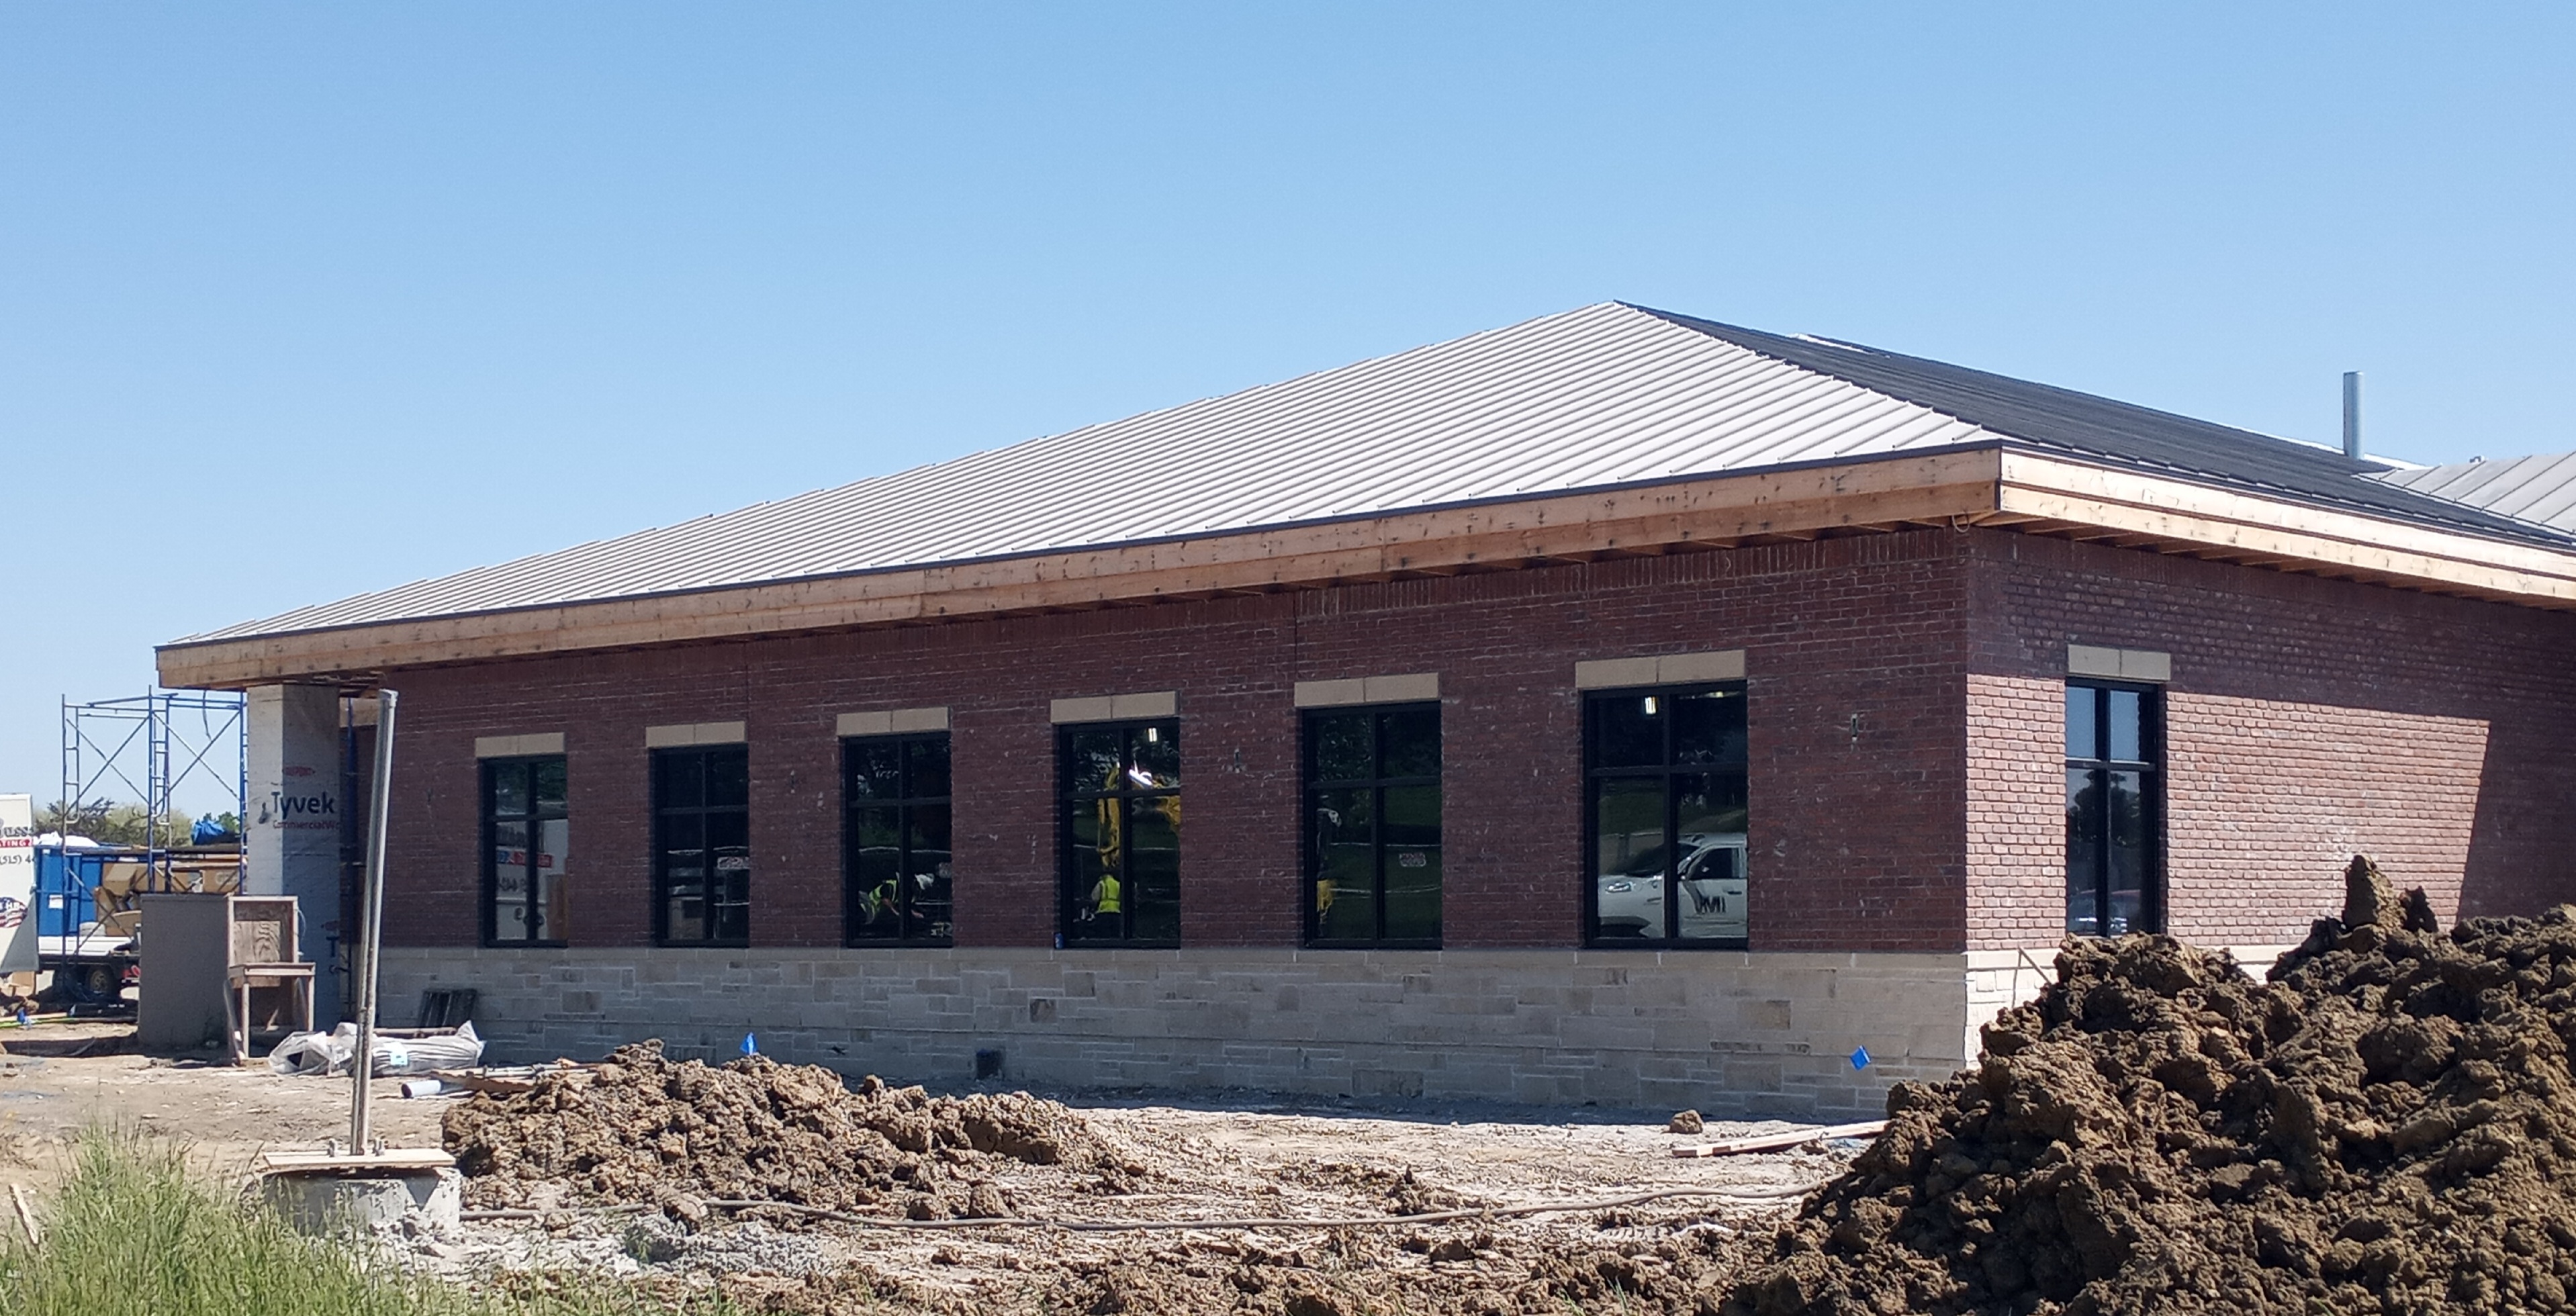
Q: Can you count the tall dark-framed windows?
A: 7